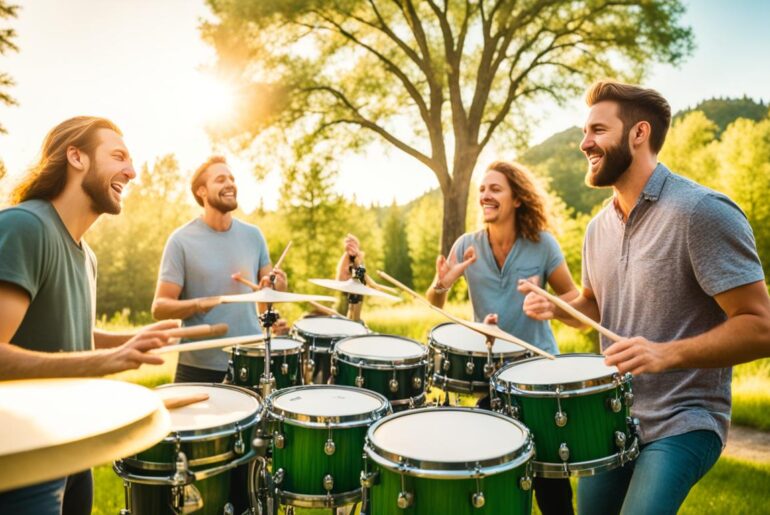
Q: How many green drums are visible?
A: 8